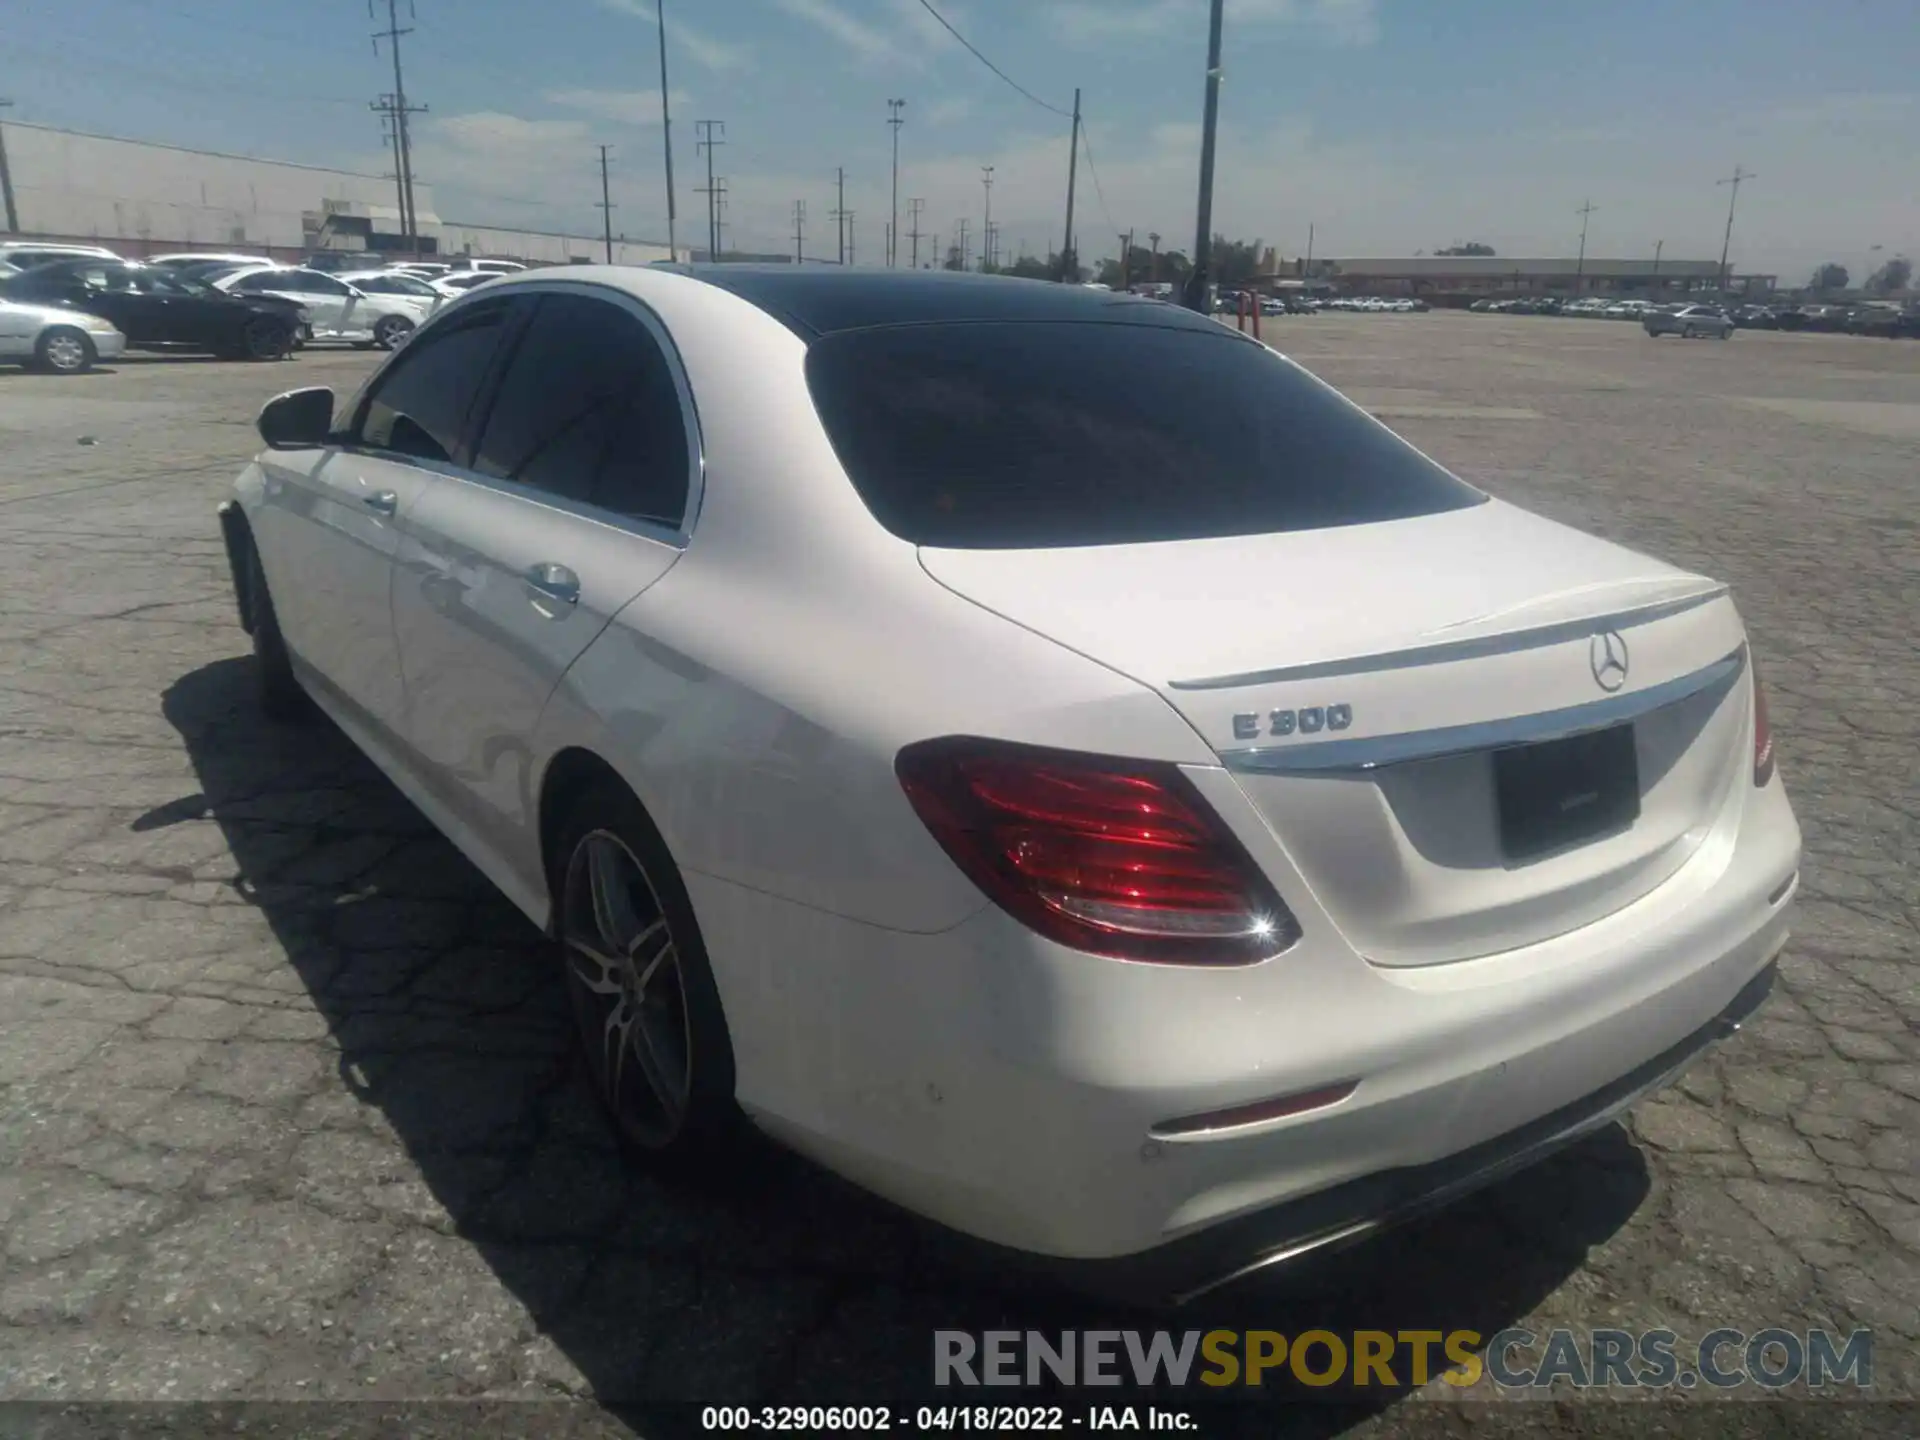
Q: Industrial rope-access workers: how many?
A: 0